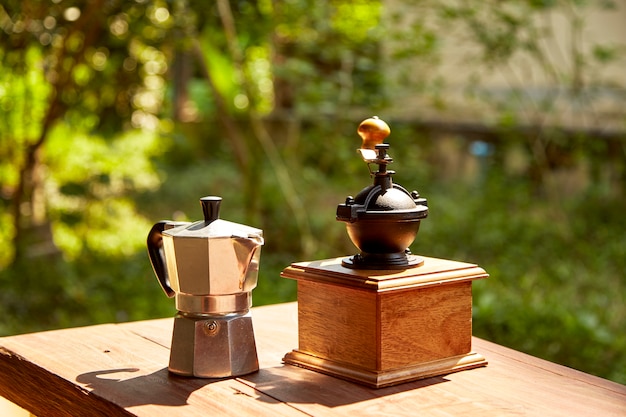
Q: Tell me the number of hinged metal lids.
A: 1